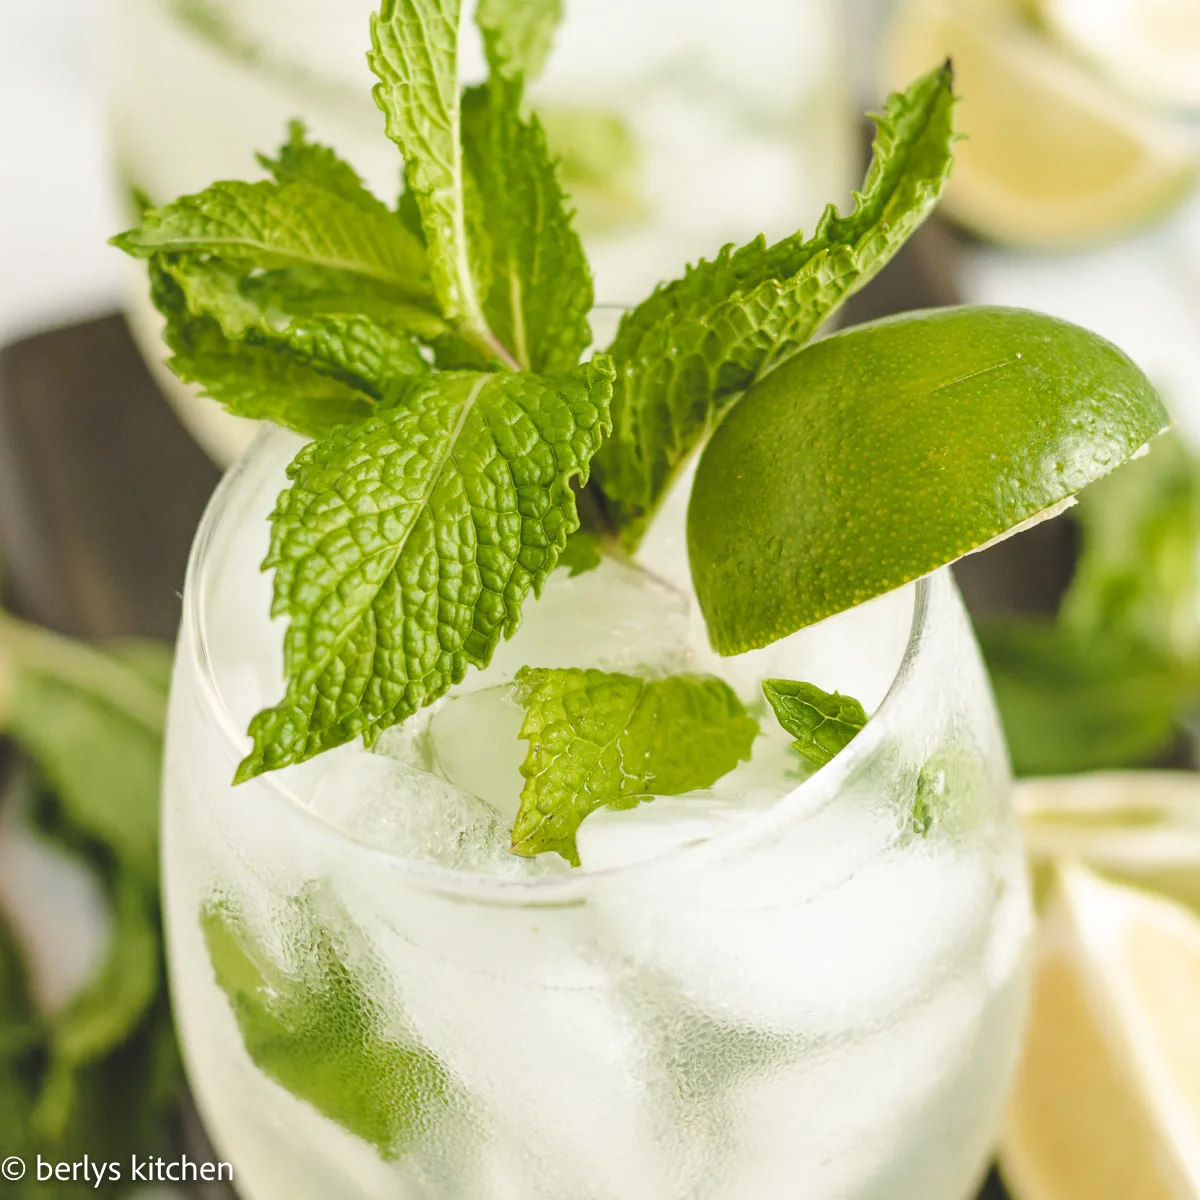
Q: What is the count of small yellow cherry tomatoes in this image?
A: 0